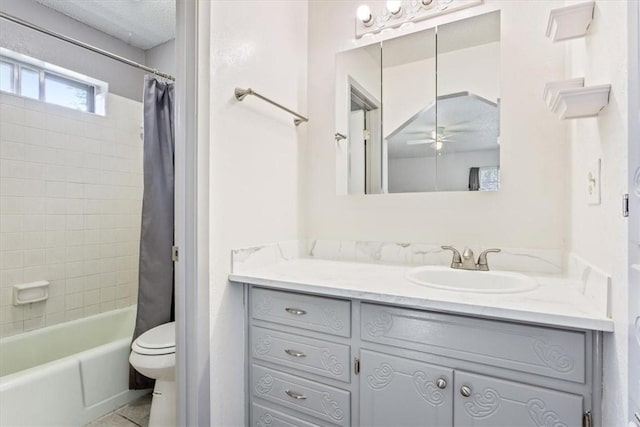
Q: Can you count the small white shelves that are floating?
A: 3